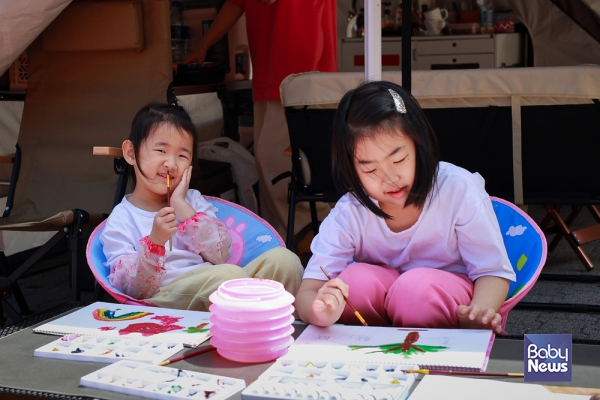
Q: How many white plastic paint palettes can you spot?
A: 3